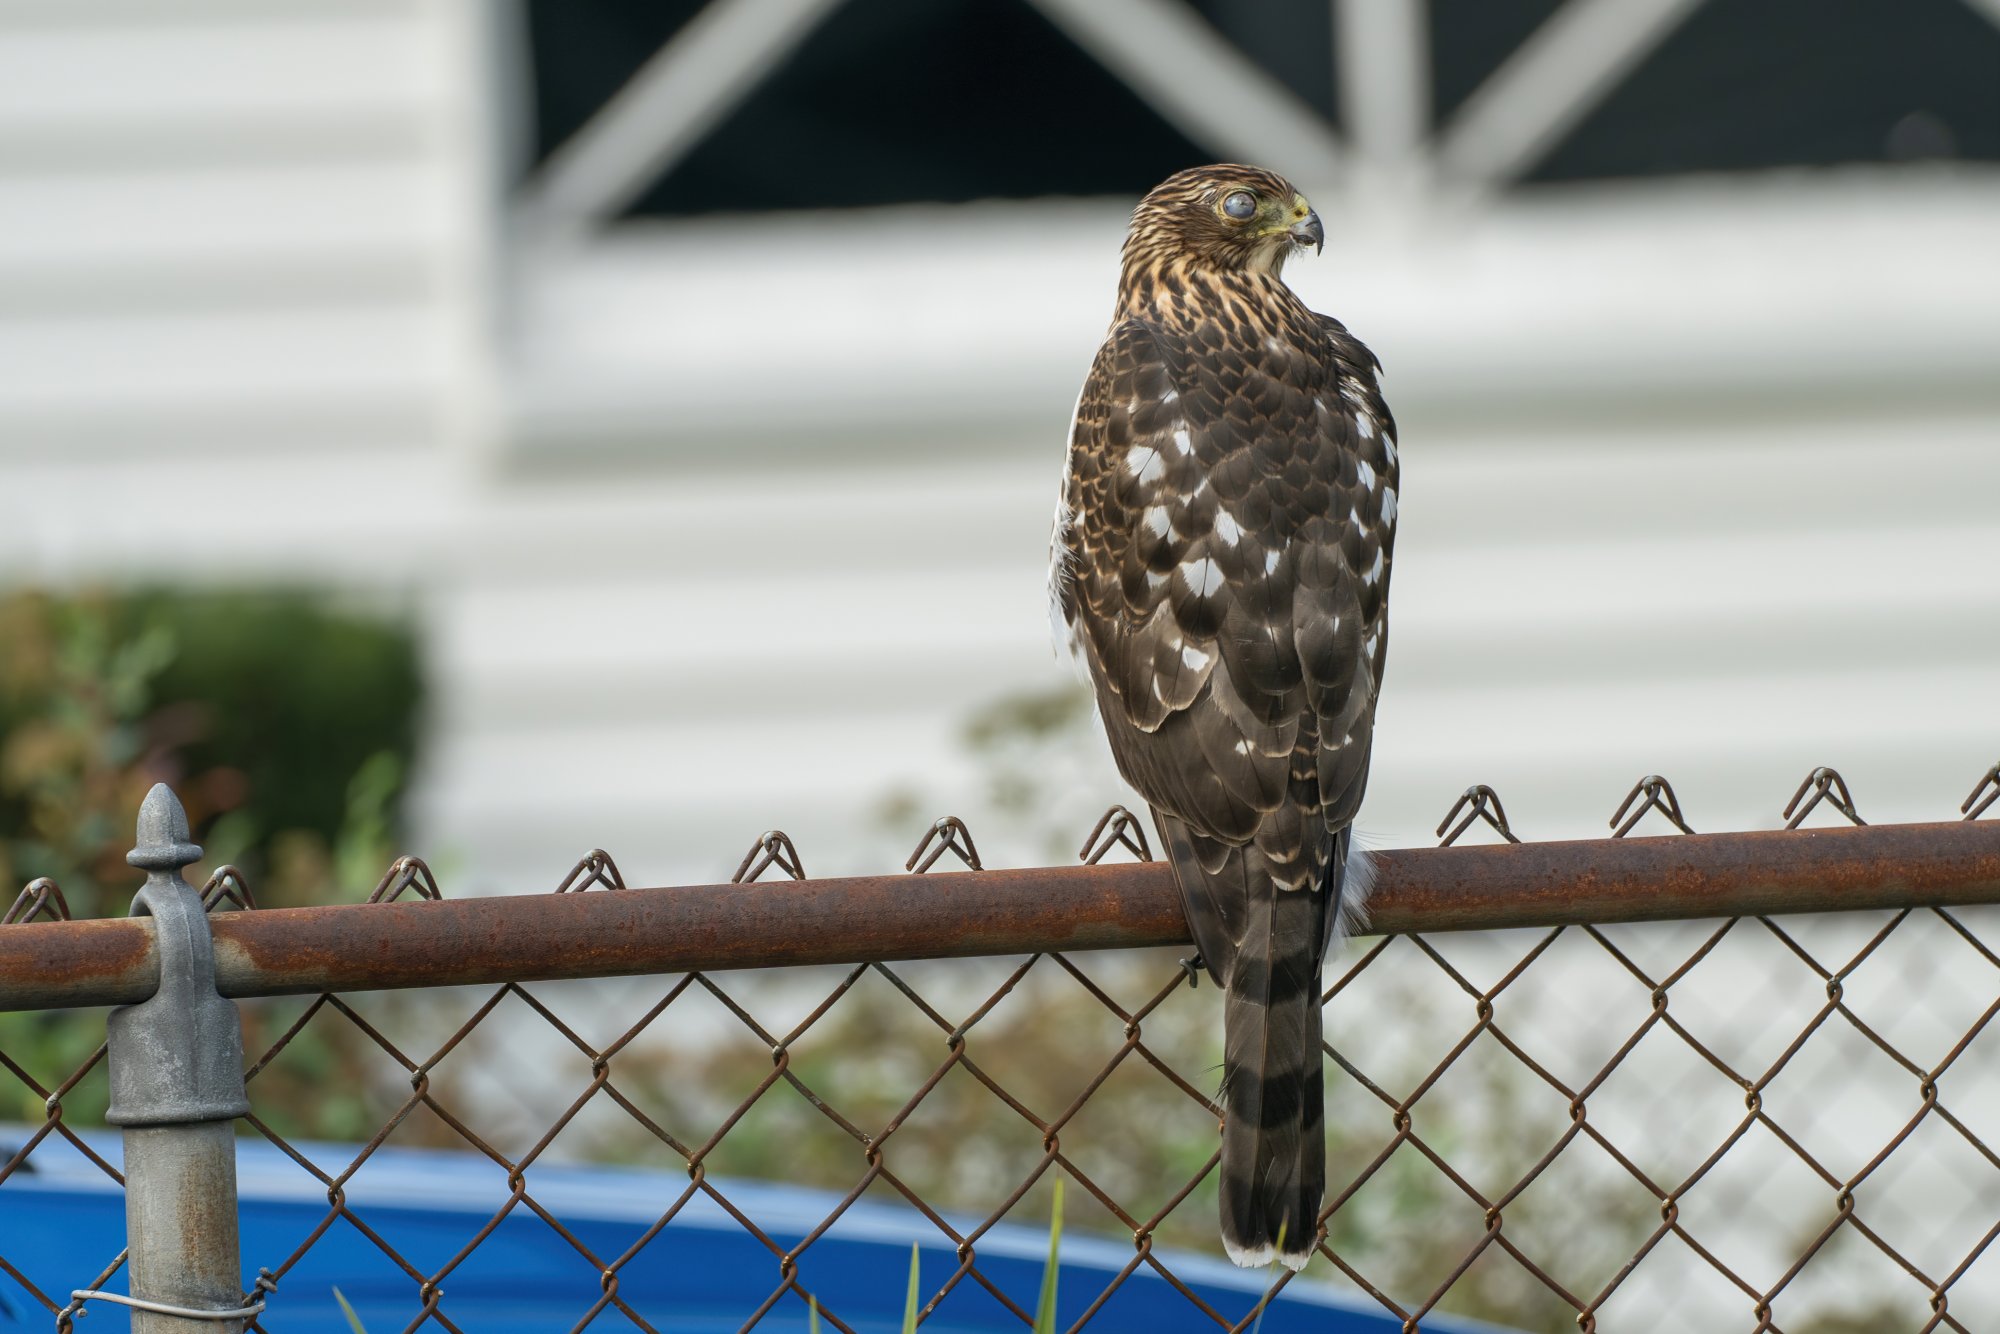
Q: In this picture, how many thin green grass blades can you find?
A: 5